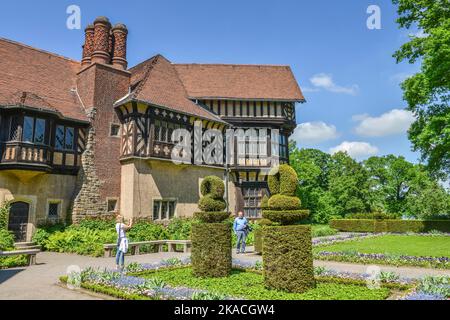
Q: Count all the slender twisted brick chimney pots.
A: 3